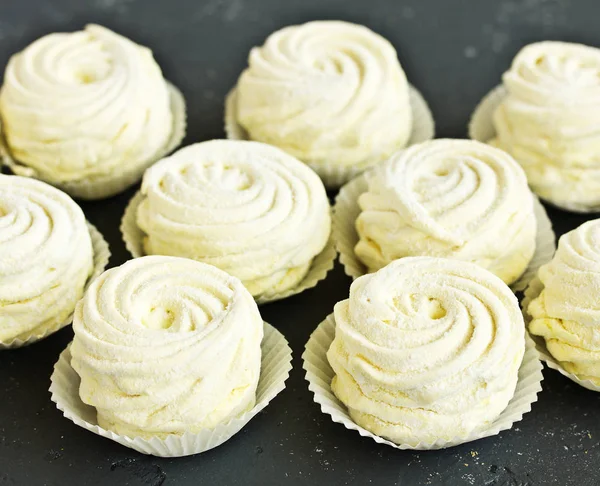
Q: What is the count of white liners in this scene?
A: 9